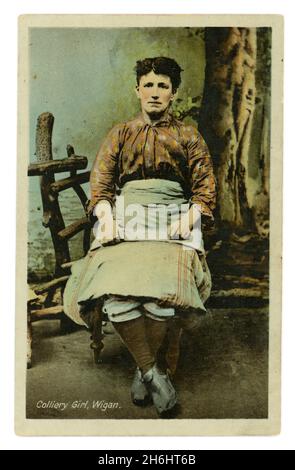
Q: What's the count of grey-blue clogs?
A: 2